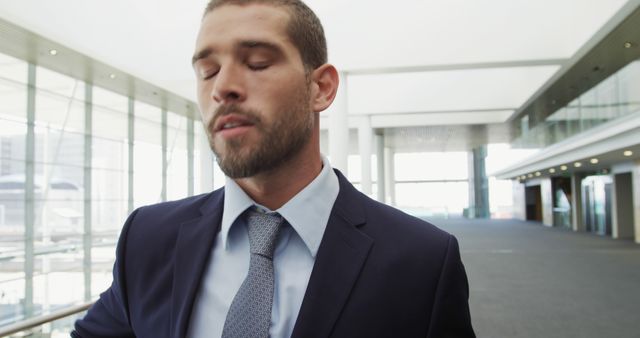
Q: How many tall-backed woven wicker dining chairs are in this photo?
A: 0